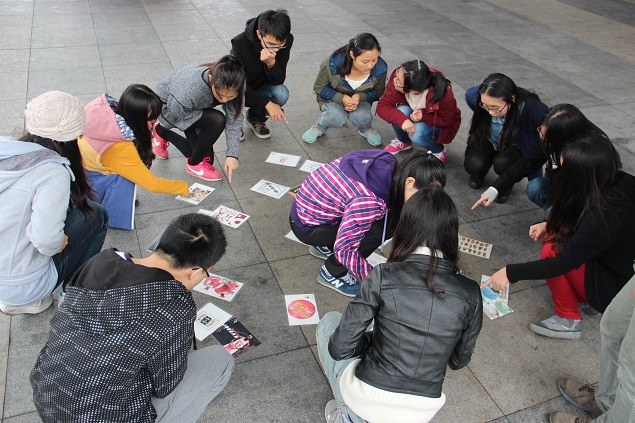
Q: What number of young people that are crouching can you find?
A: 12